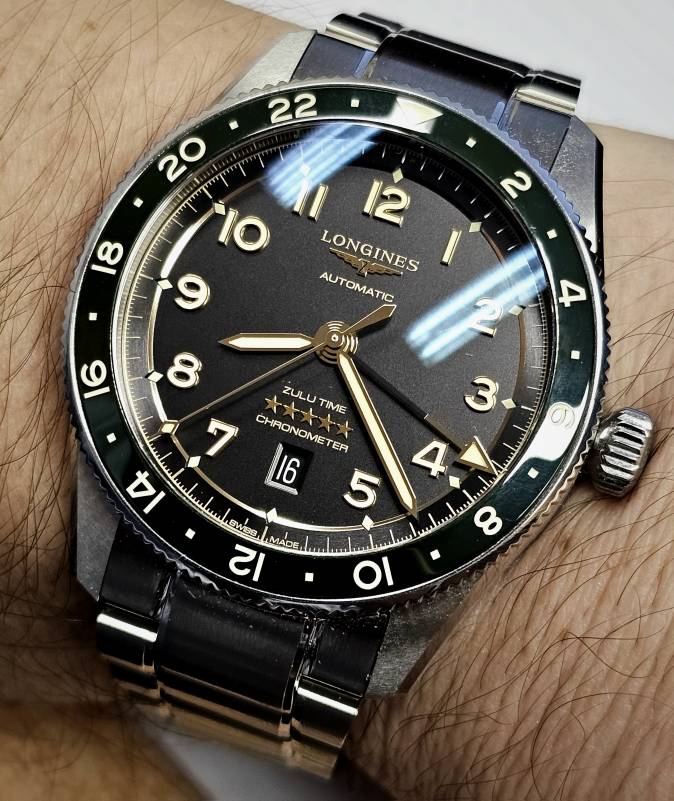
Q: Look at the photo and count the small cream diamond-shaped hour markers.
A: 12